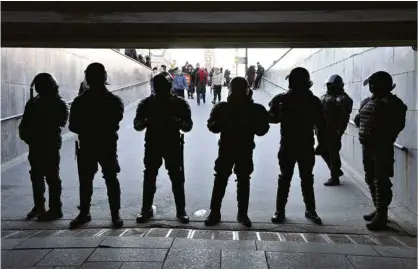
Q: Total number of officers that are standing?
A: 7